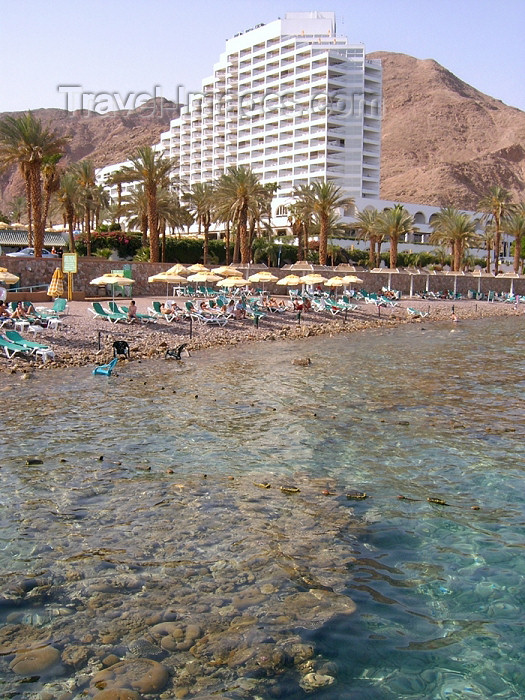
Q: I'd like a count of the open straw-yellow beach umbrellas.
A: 13